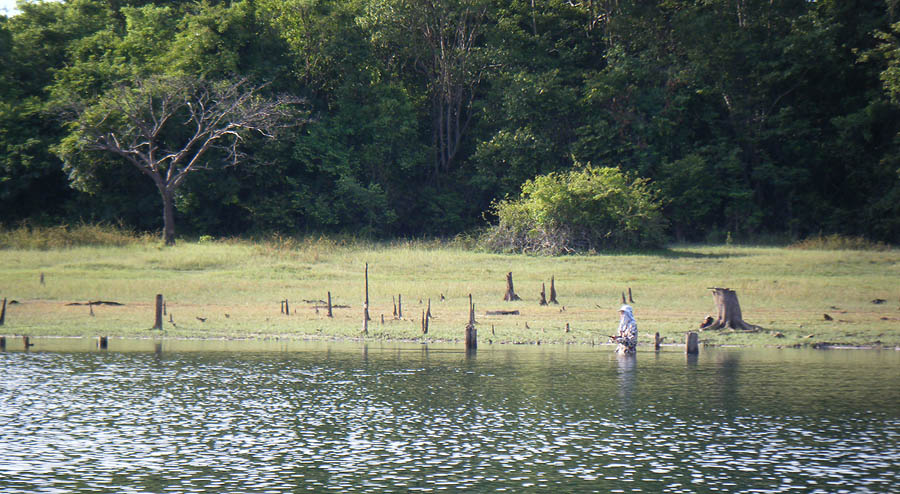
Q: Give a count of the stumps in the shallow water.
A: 6